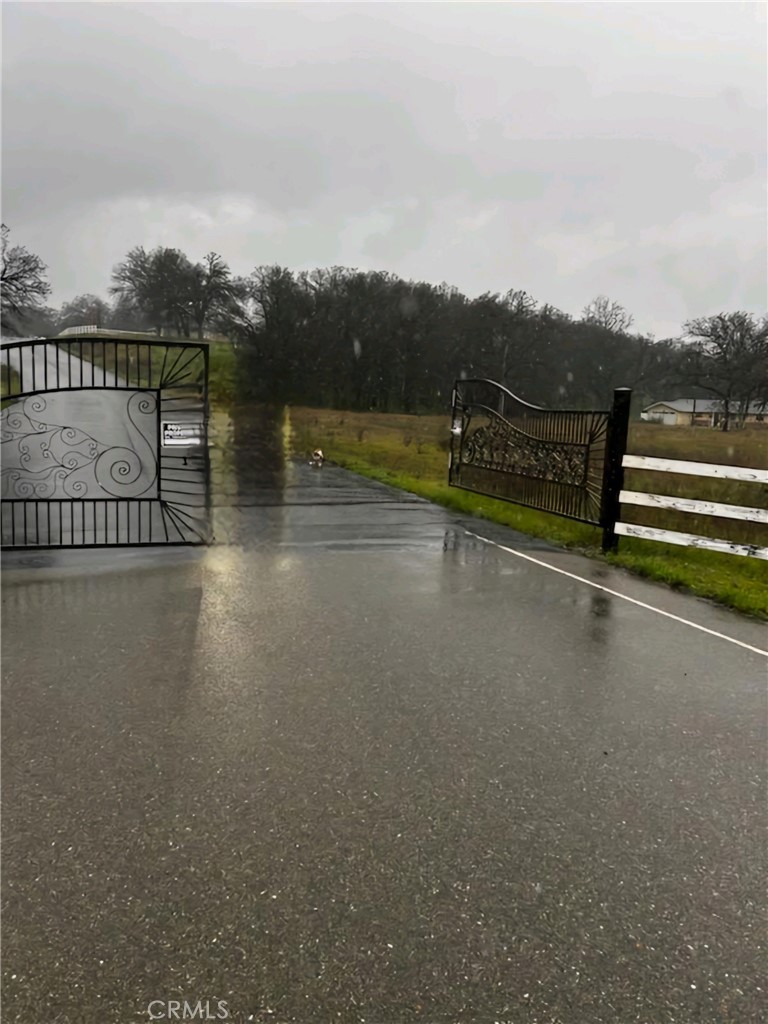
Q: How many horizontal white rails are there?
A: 3